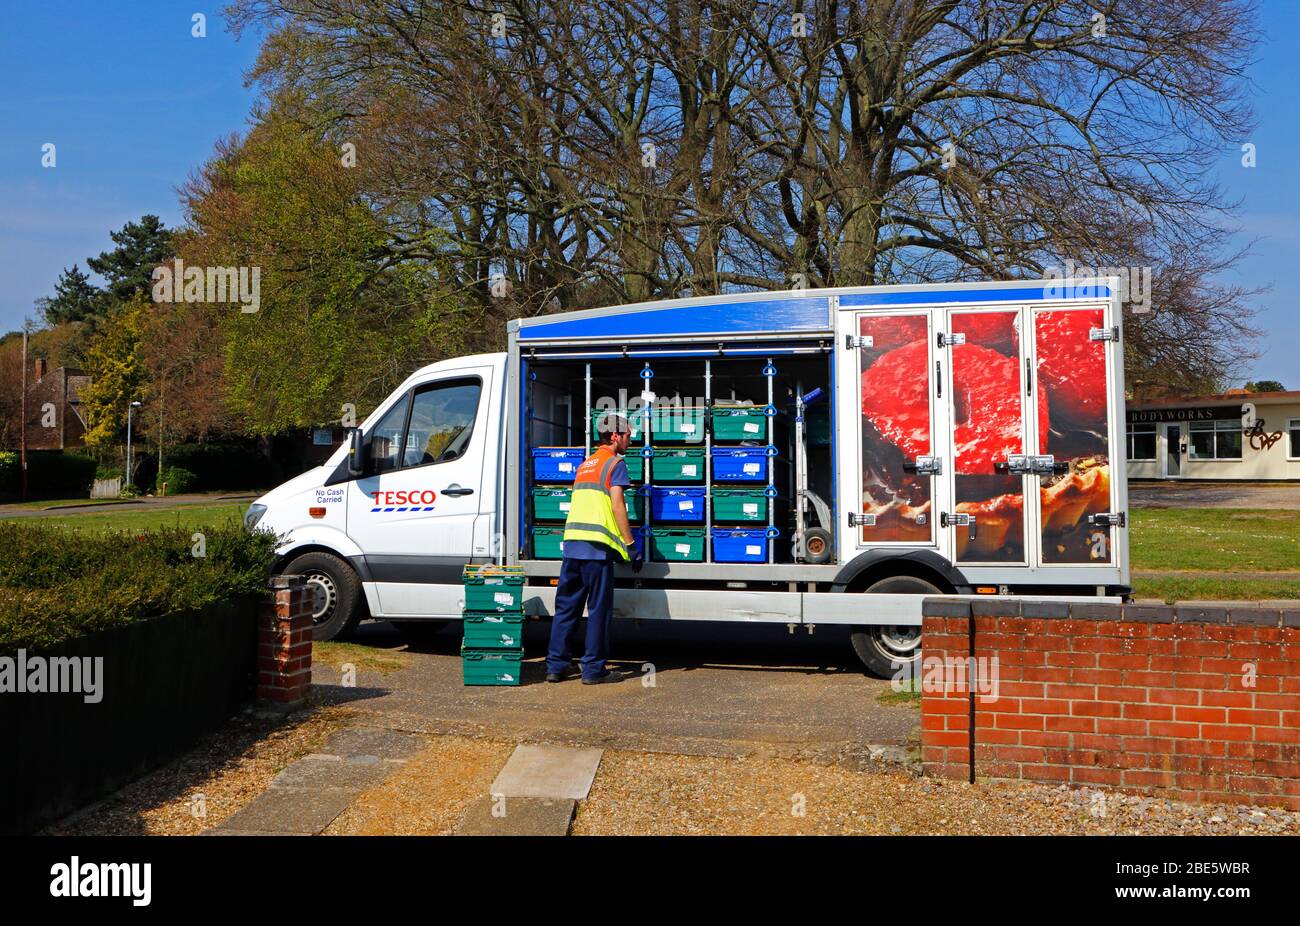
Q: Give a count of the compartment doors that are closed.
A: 3